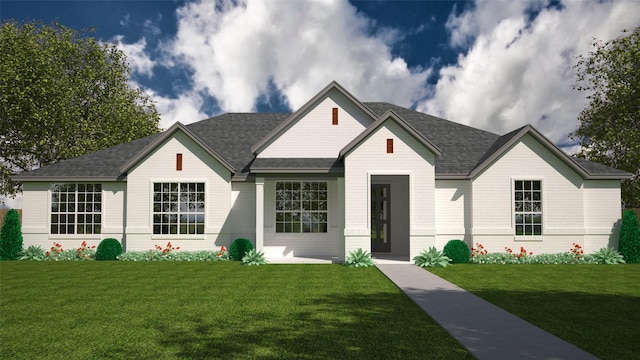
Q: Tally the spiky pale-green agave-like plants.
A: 5